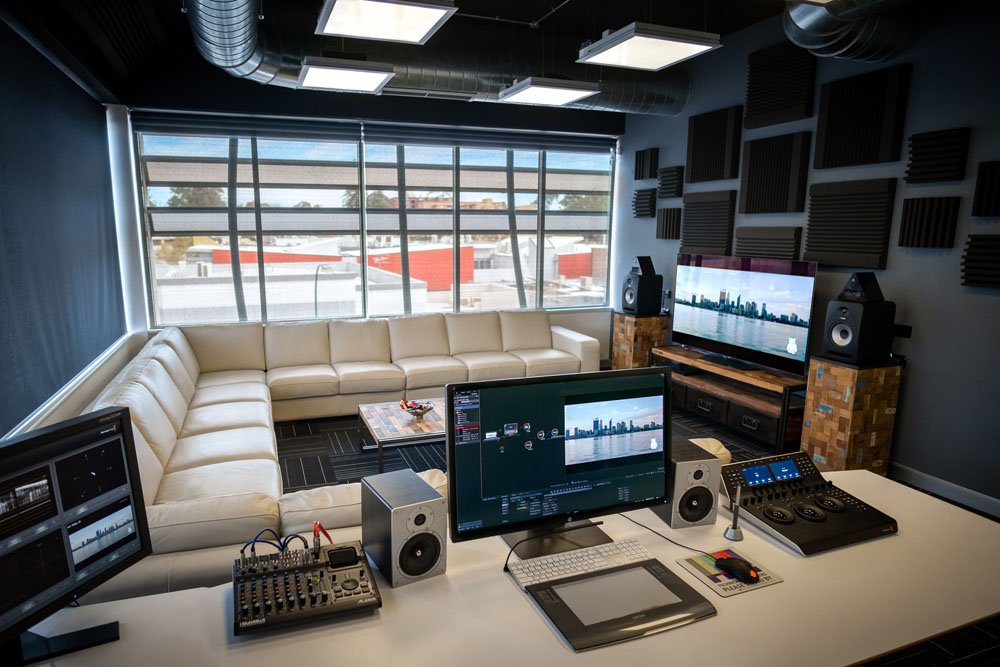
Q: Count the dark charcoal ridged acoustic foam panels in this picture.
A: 15